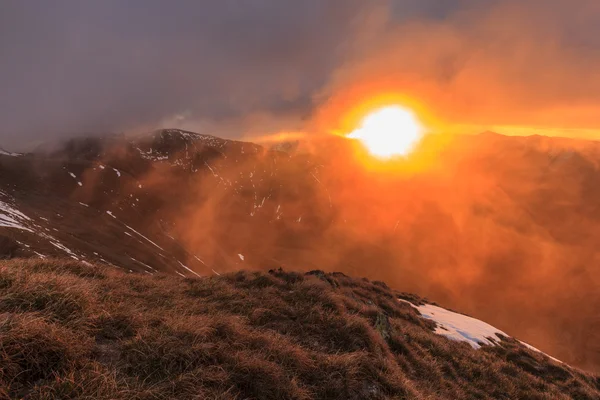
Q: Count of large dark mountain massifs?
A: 1